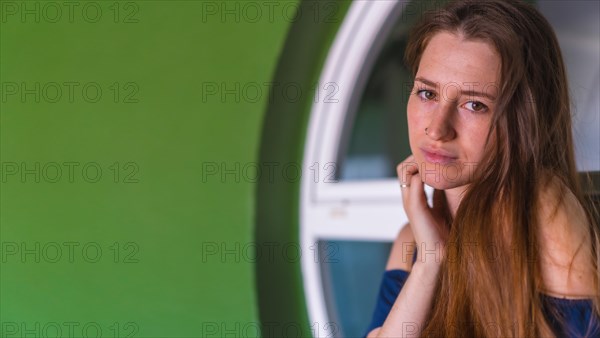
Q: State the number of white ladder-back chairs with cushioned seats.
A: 0